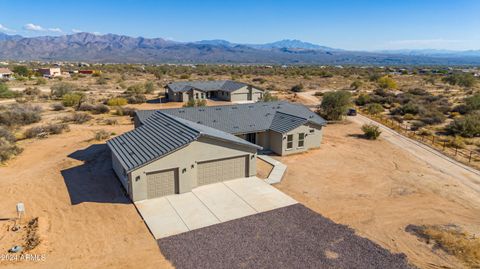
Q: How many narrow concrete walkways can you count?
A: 1